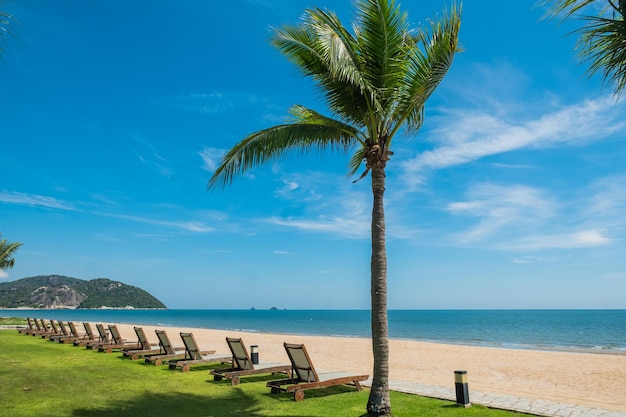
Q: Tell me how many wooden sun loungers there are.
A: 14